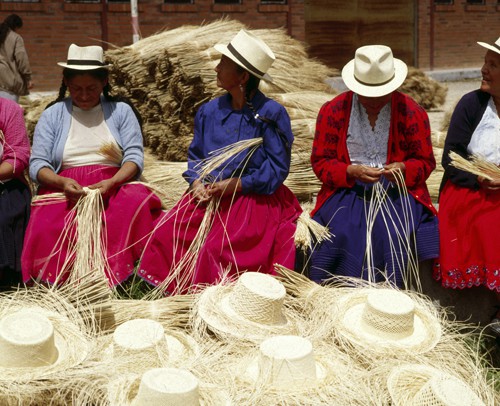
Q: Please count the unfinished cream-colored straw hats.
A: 7